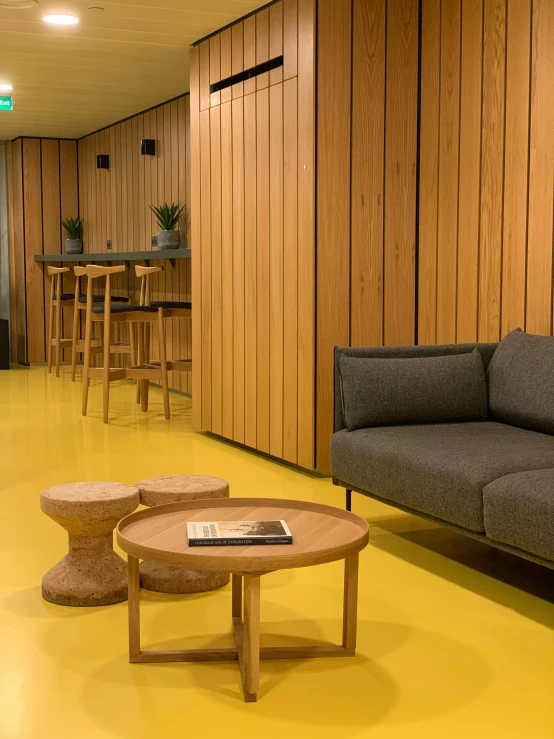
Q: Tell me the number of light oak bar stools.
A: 4